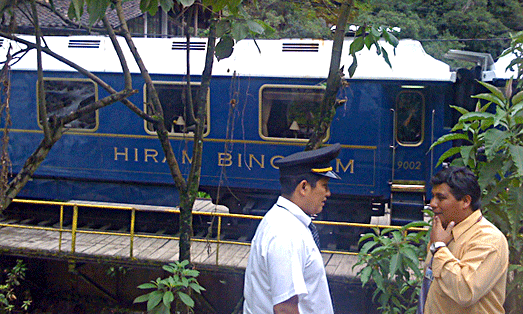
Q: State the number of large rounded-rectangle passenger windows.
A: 3